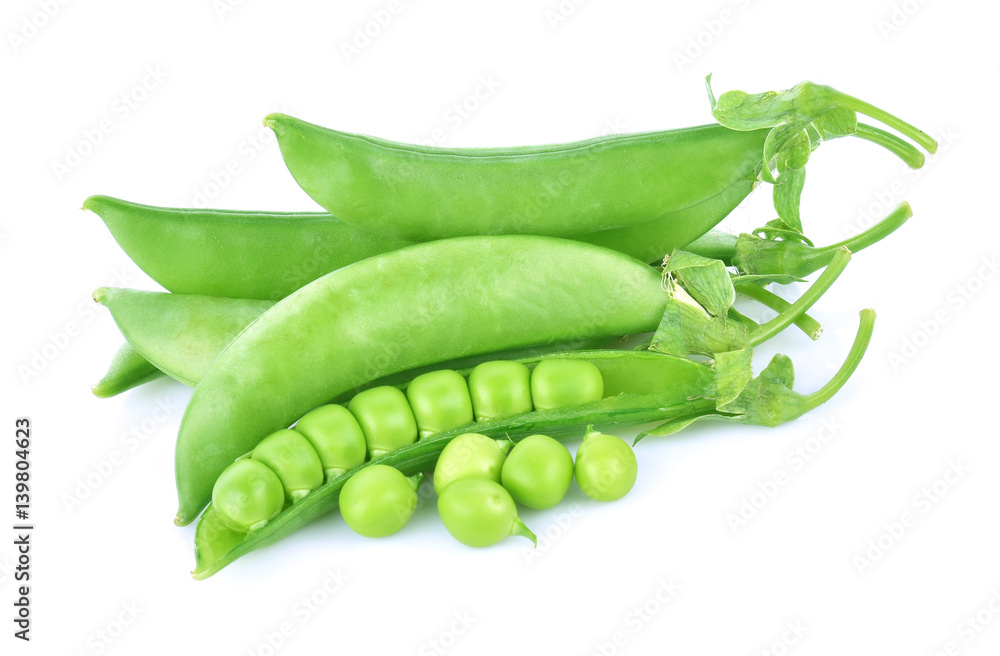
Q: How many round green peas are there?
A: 12